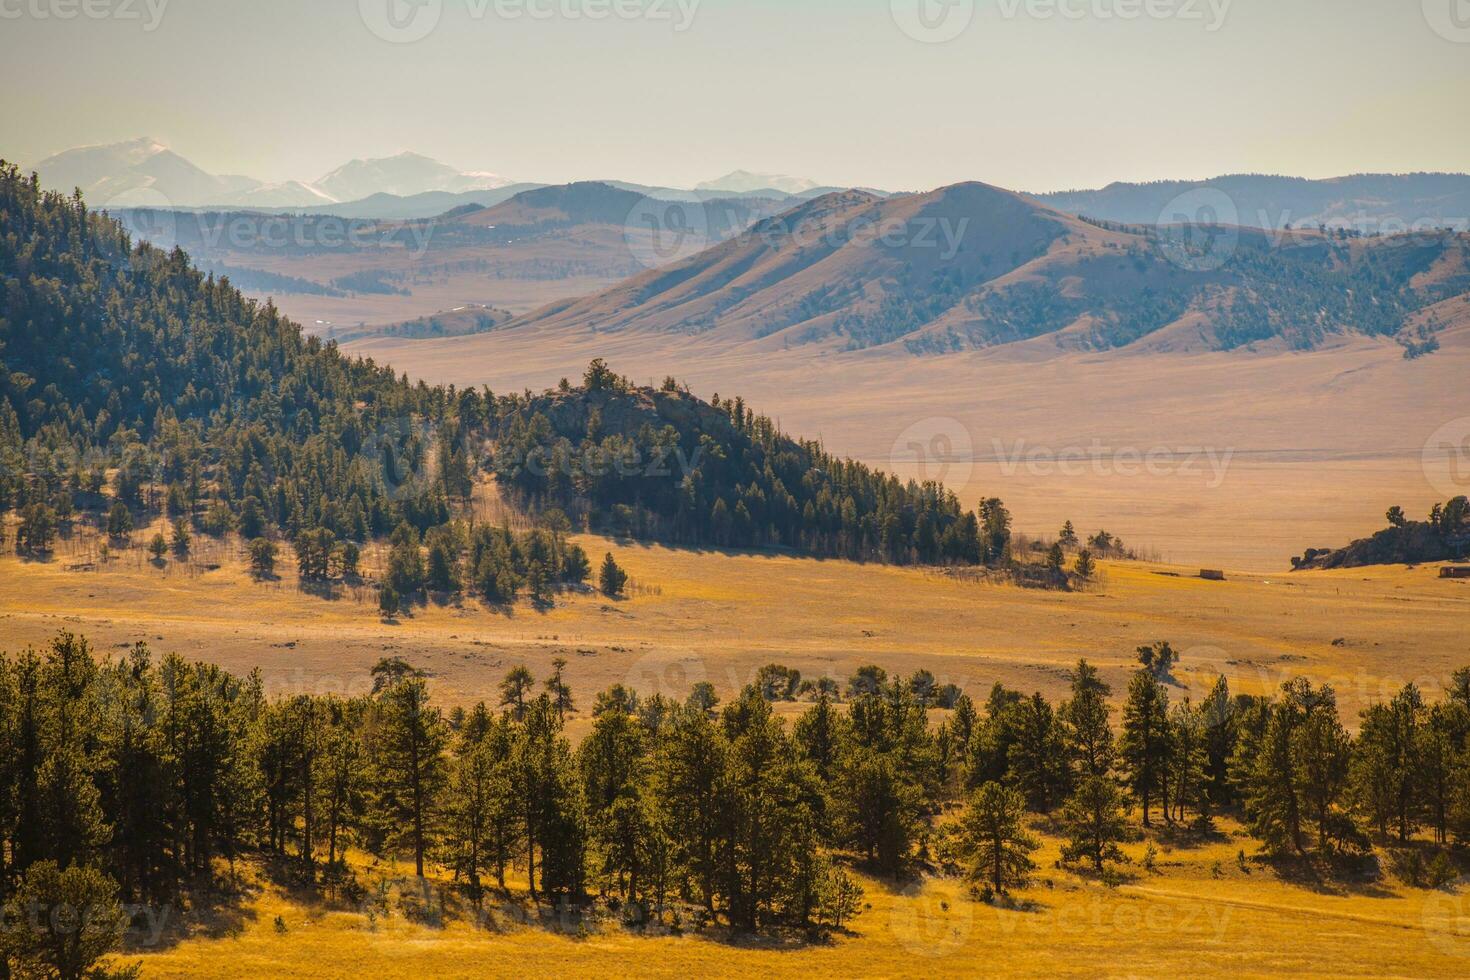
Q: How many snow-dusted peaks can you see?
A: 3